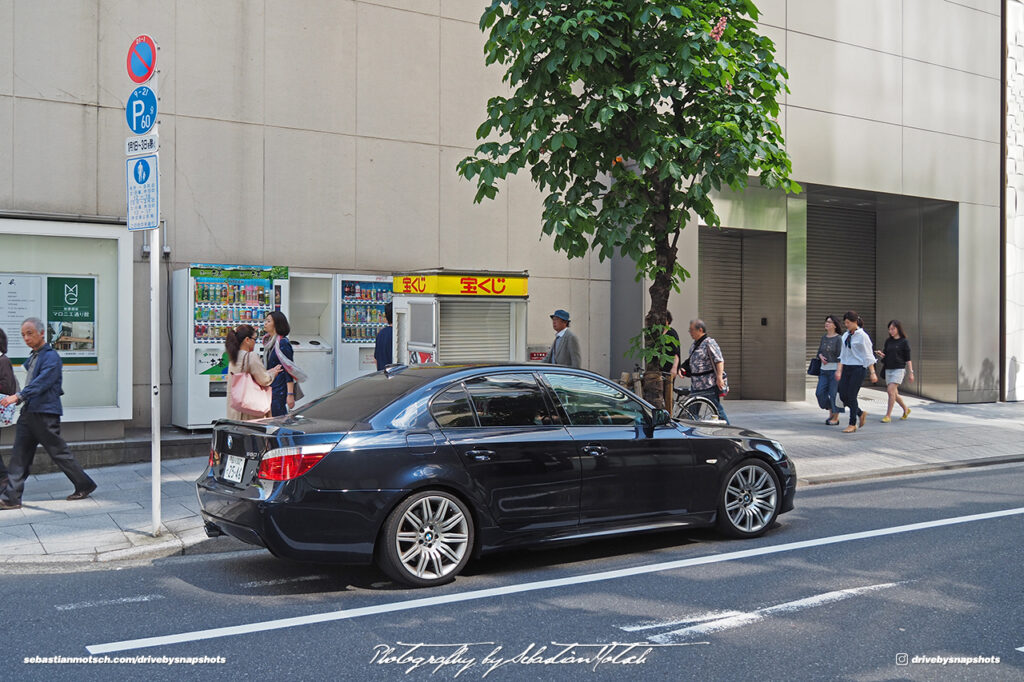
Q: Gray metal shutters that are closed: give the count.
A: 3